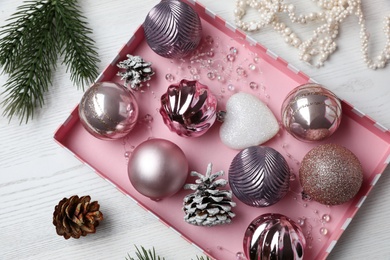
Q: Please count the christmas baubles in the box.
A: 8